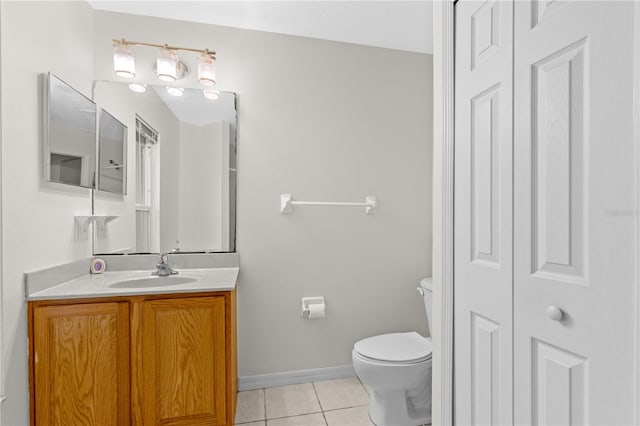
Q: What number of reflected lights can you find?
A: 3